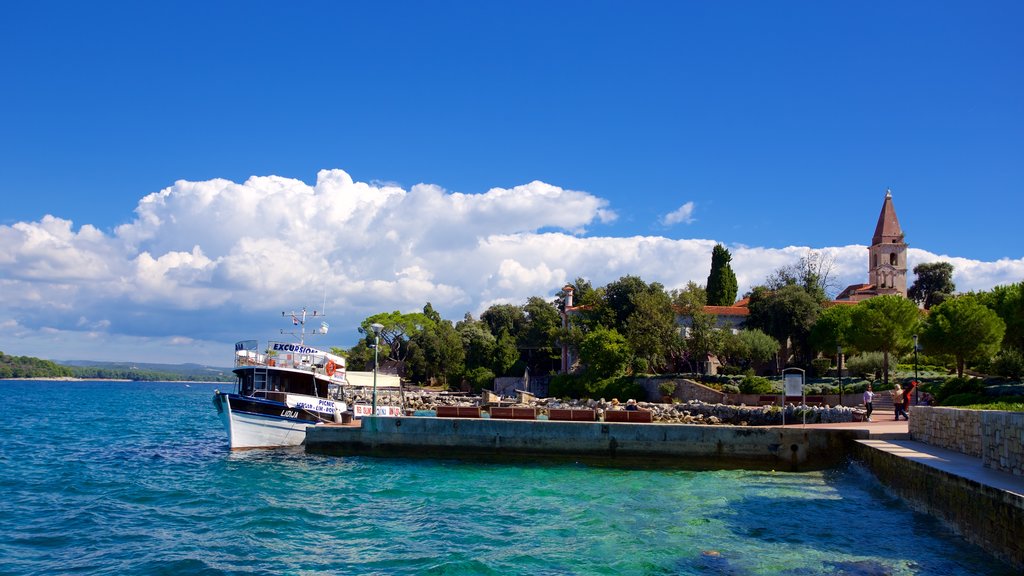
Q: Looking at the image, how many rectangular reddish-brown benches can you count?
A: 4